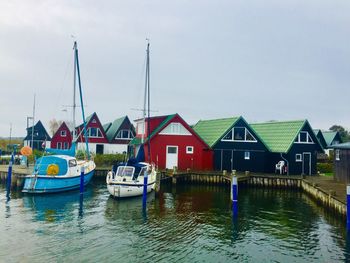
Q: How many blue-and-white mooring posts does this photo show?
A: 5